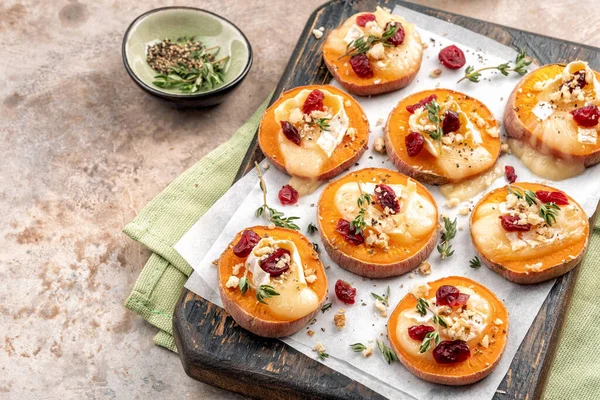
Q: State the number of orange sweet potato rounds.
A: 8